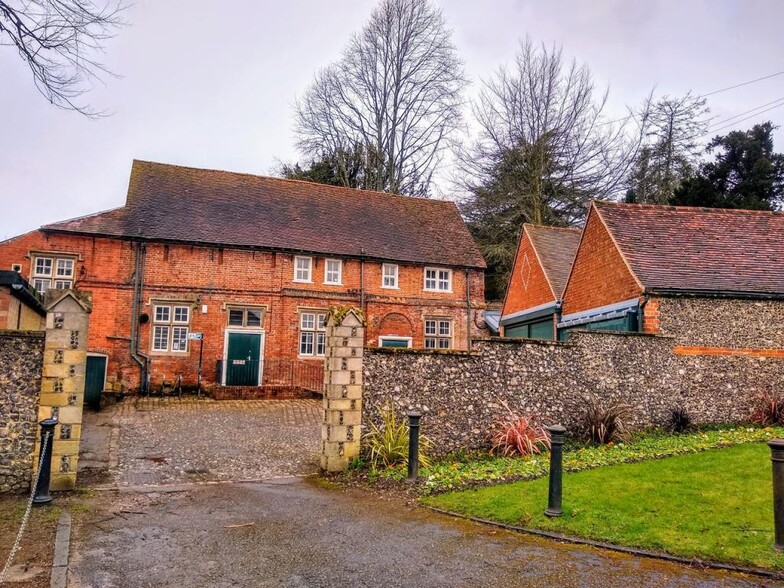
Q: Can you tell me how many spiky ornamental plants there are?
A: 5